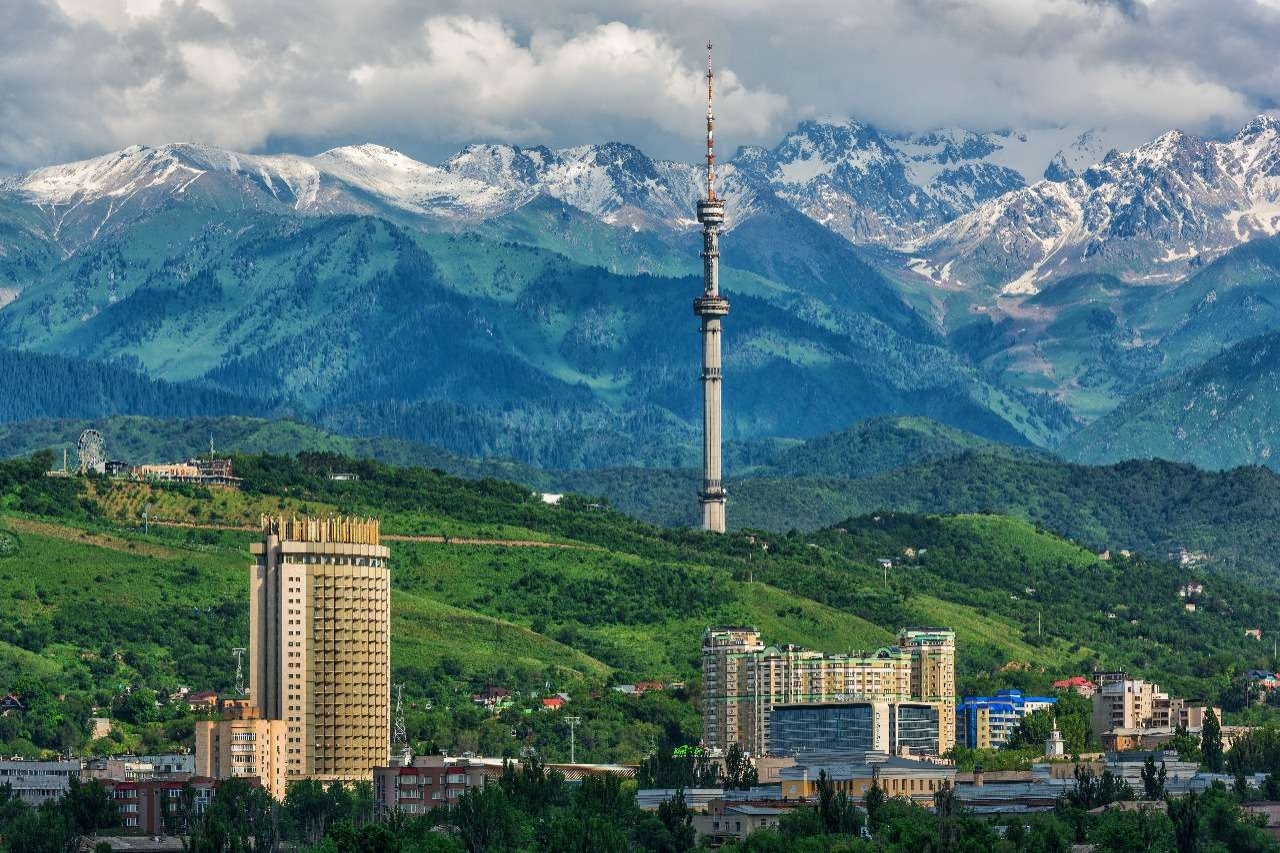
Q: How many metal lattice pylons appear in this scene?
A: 2